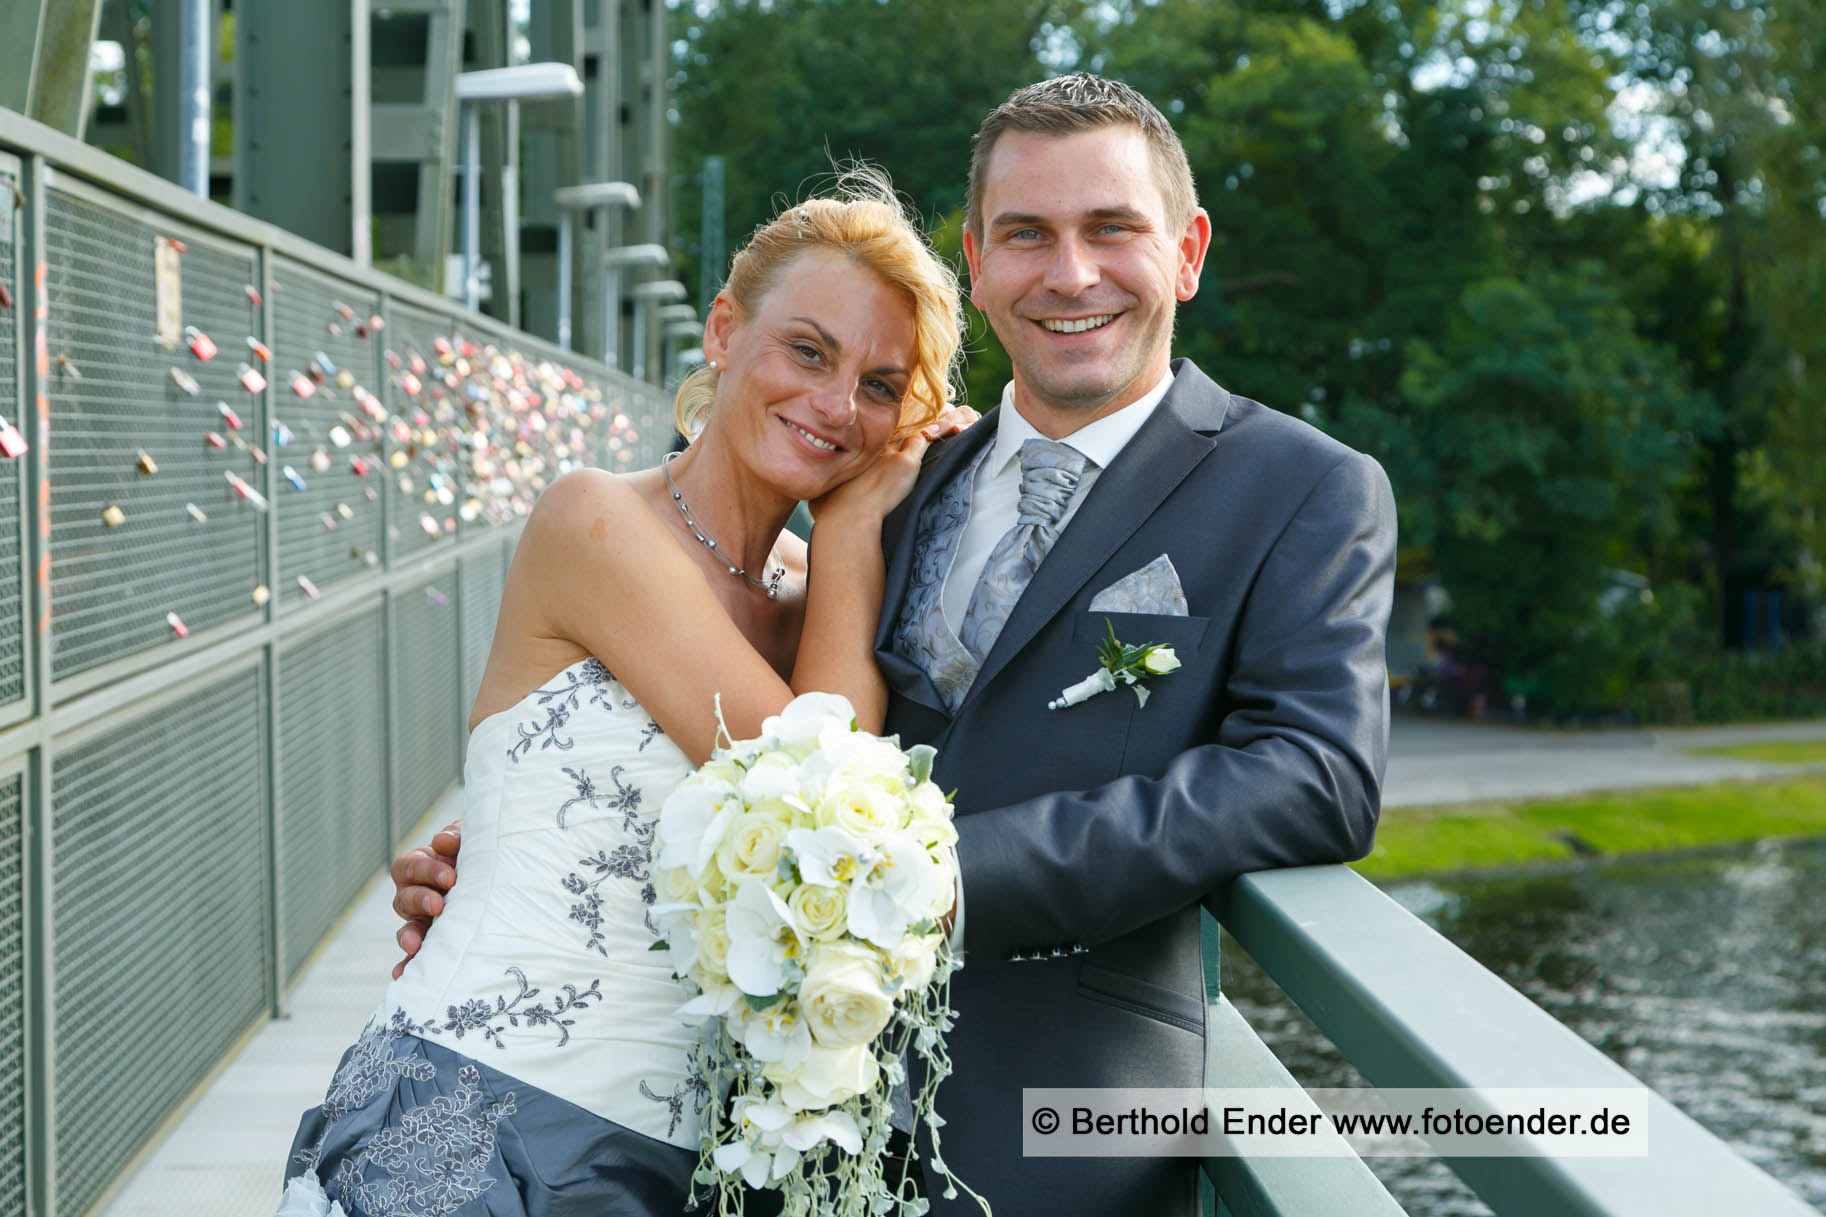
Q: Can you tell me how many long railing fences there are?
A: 2